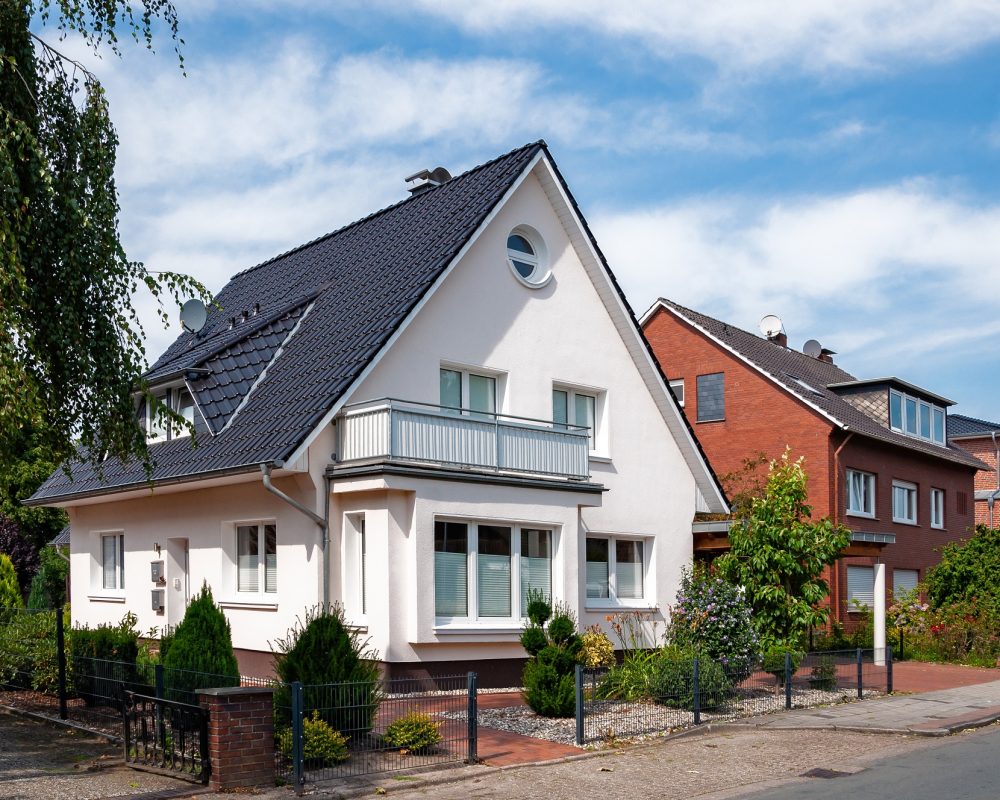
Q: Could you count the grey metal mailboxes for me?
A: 2